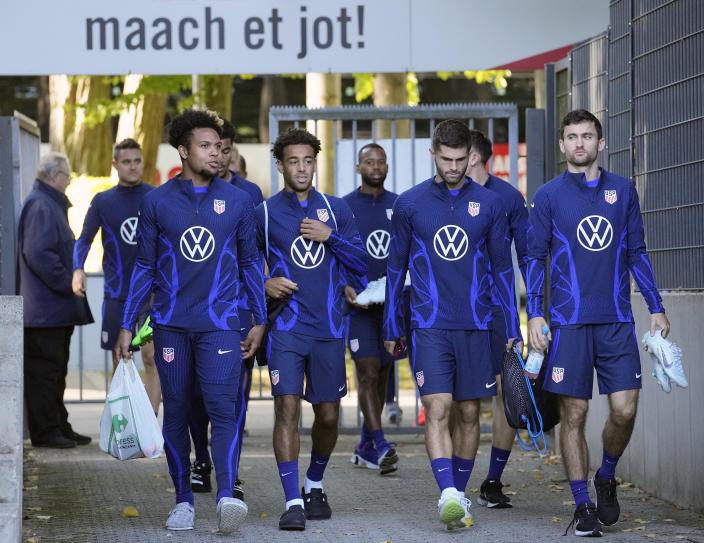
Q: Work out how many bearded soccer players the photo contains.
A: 5